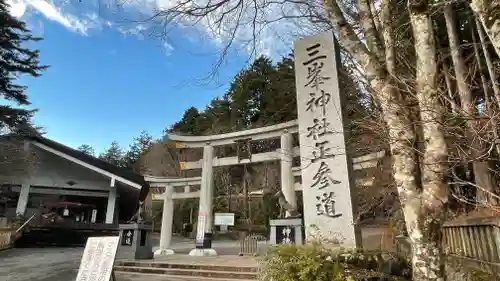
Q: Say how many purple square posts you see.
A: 0